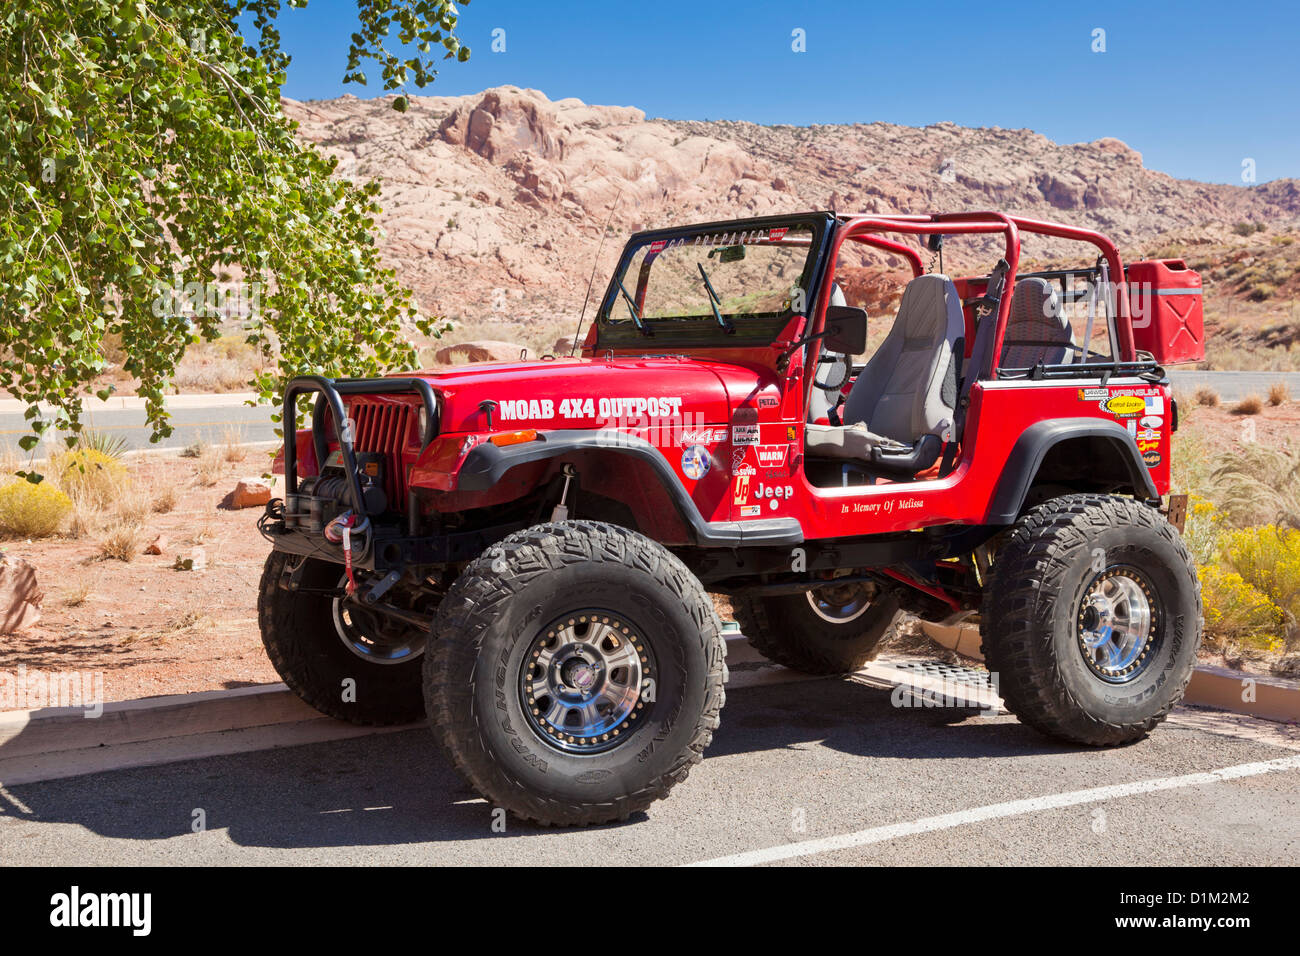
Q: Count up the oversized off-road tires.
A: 4